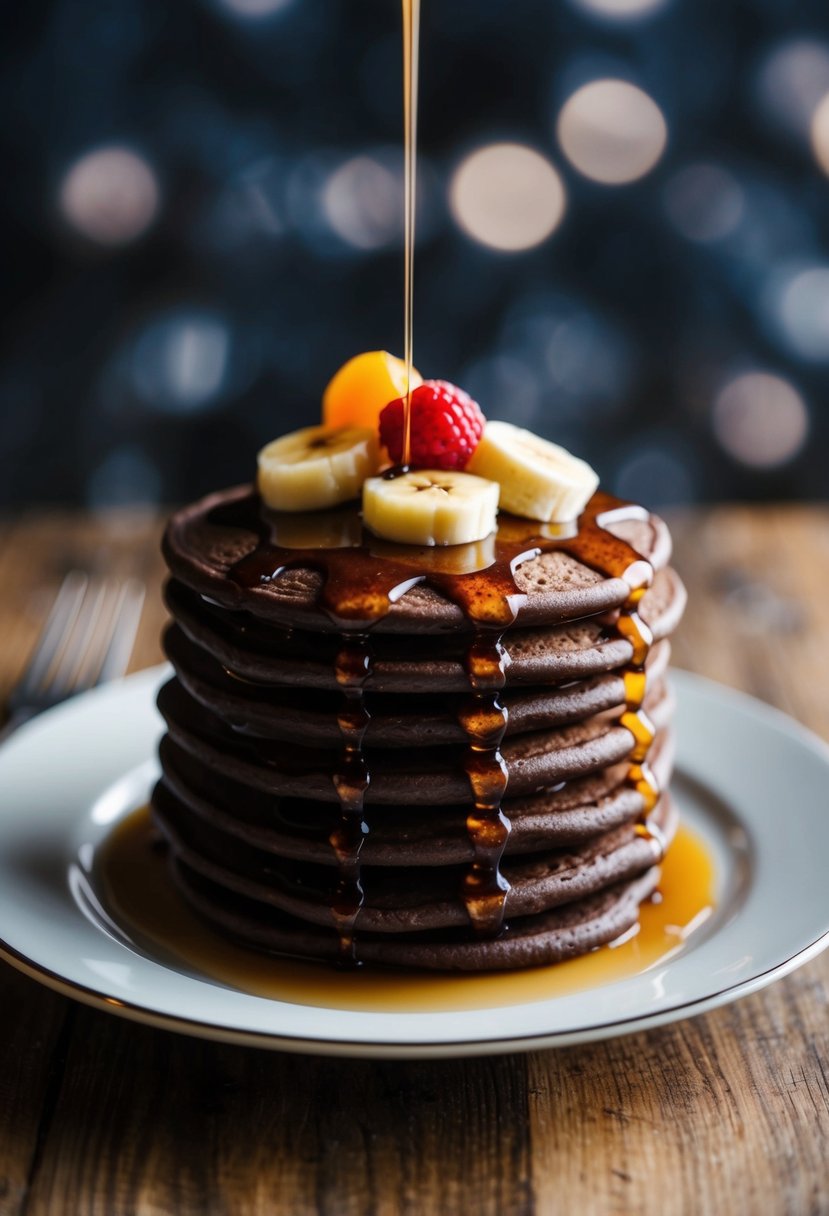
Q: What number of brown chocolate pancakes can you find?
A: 7